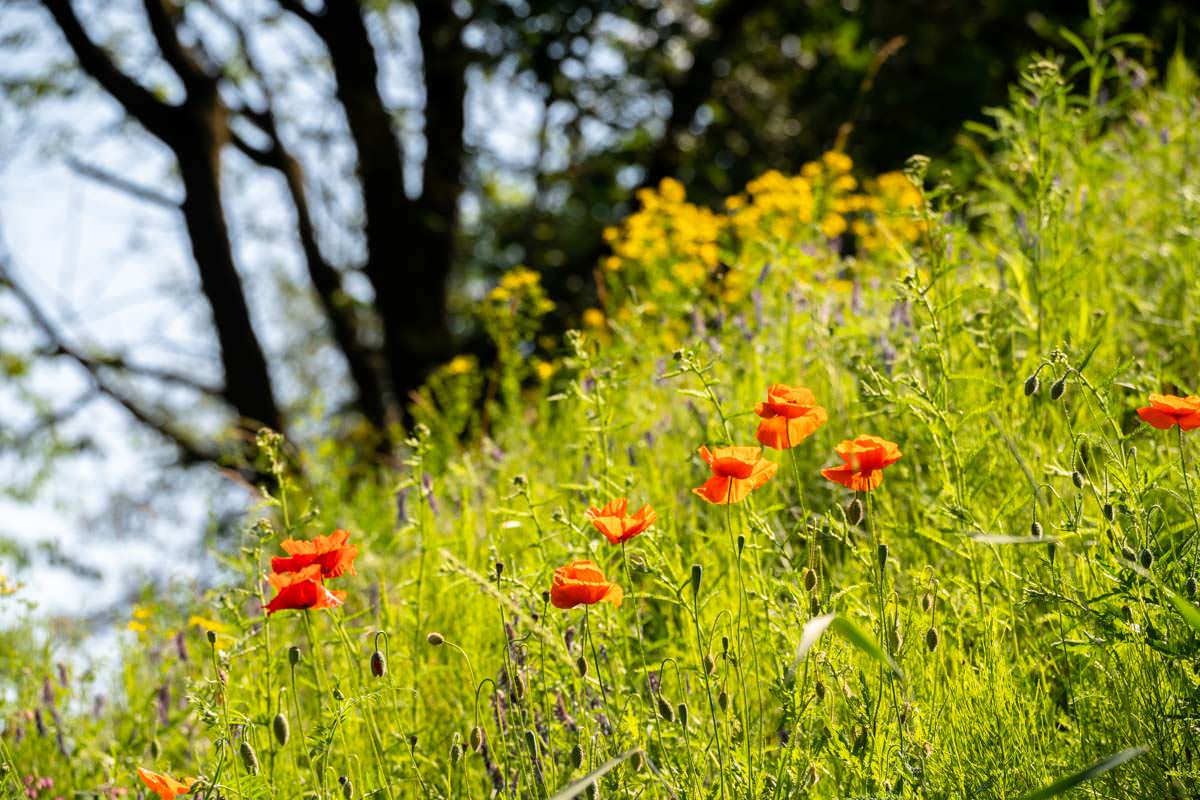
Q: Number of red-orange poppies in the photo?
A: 9